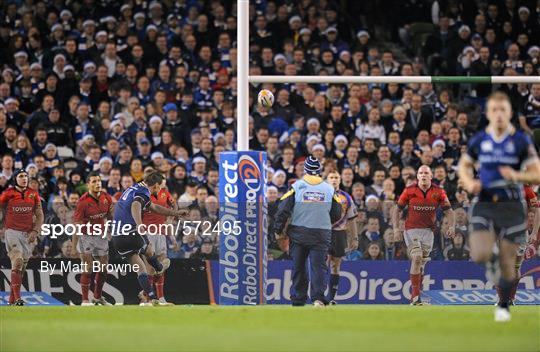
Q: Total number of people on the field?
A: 9